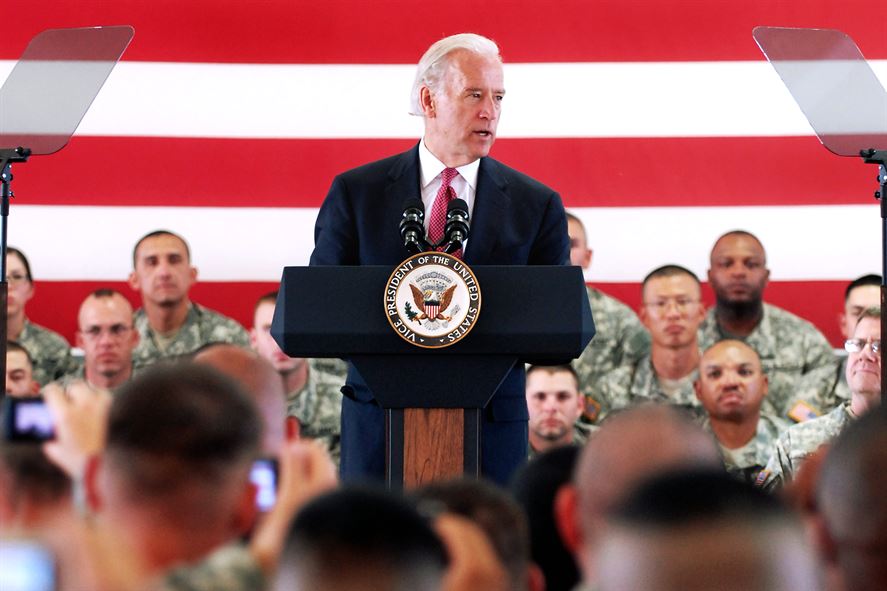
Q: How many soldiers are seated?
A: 12